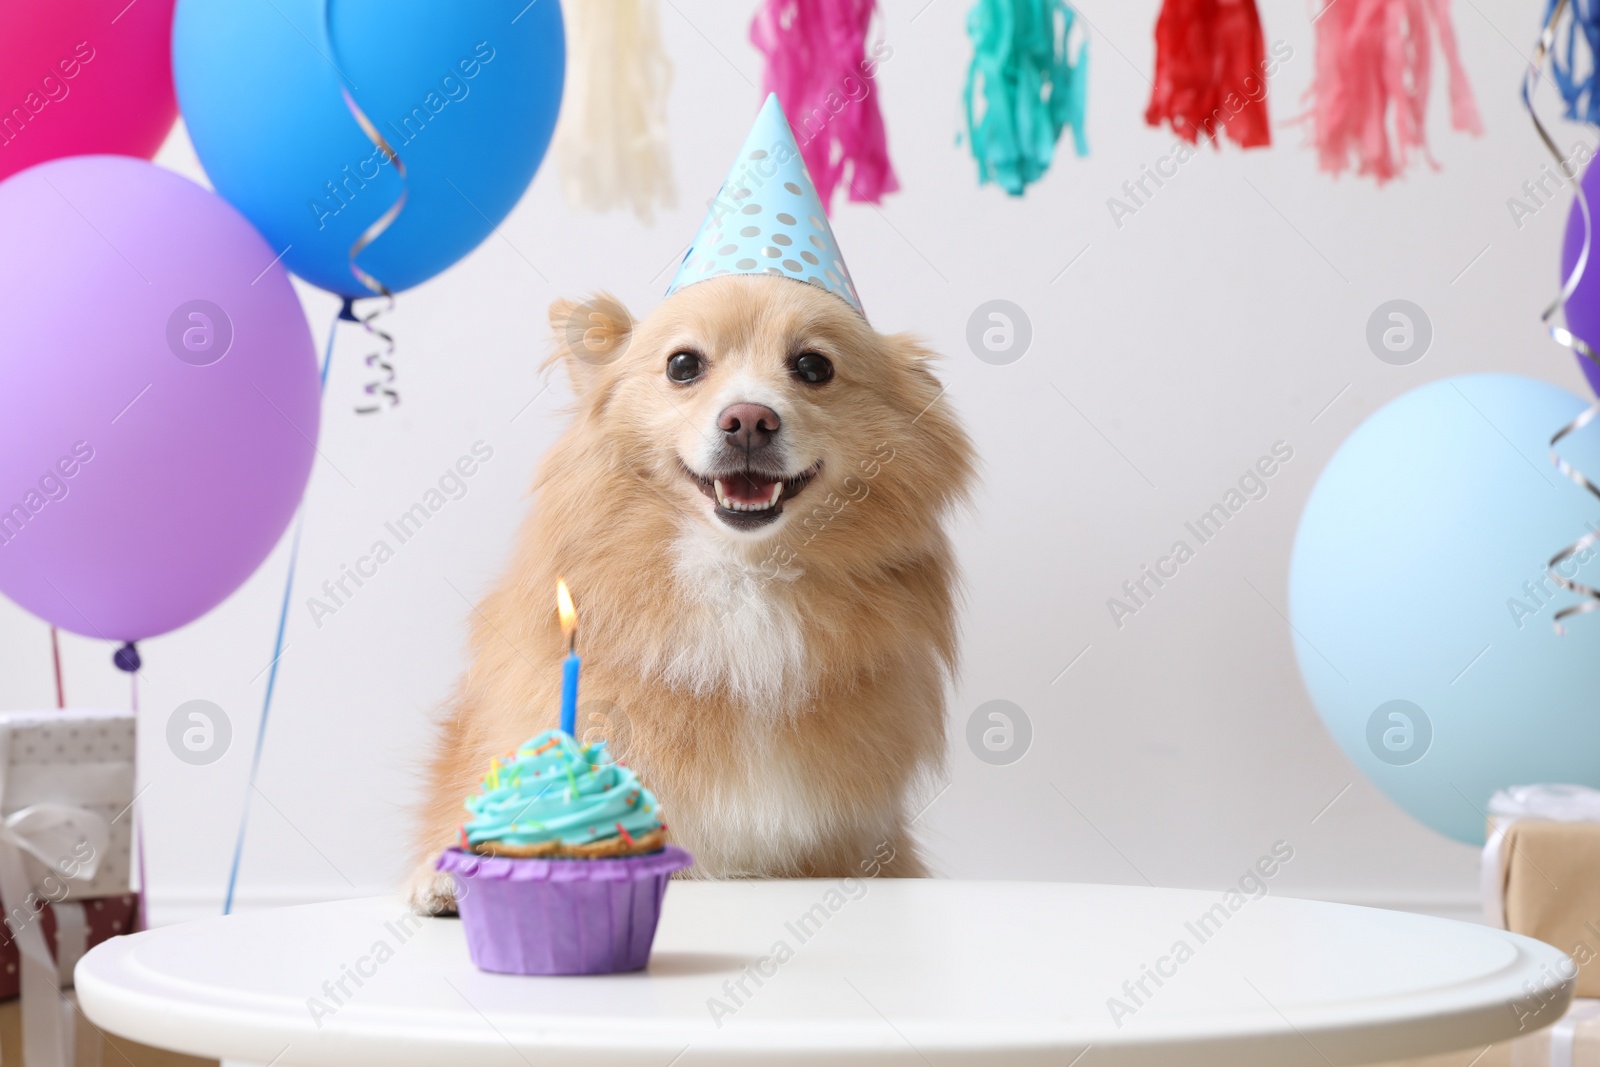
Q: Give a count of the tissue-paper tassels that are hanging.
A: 6